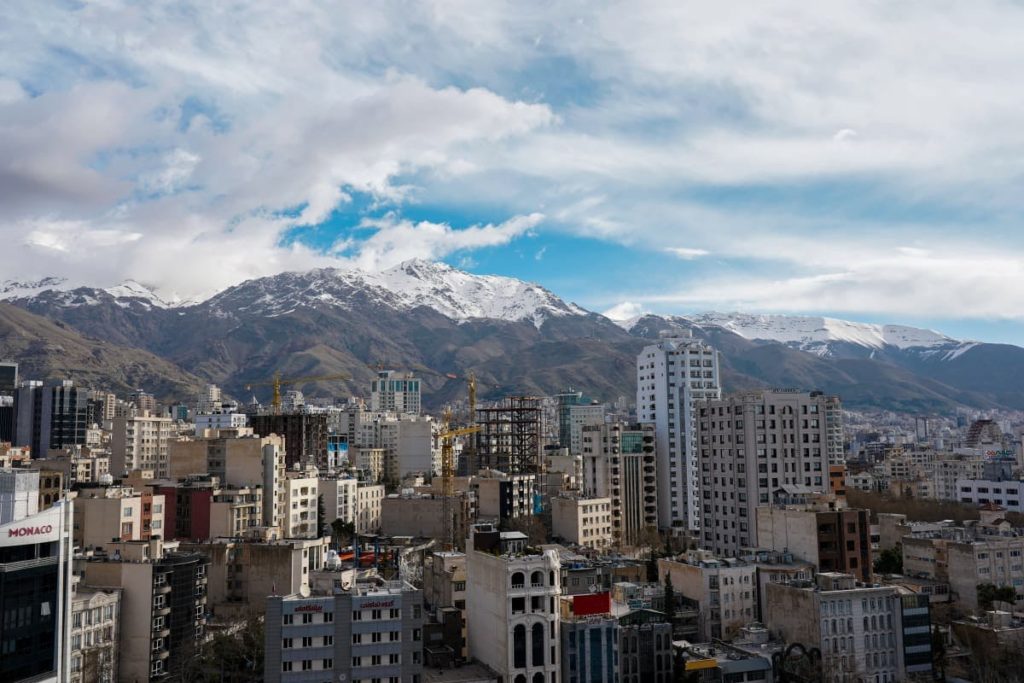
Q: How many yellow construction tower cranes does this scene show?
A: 3